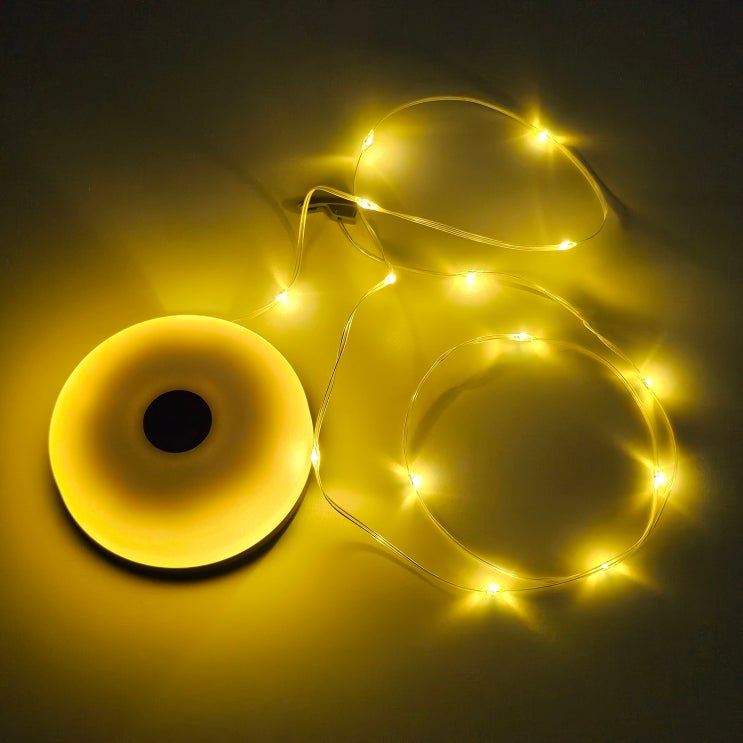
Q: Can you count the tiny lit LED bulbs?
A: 14